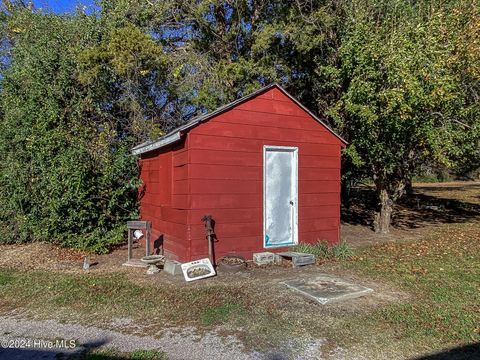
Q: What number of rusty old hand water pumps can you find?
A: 1